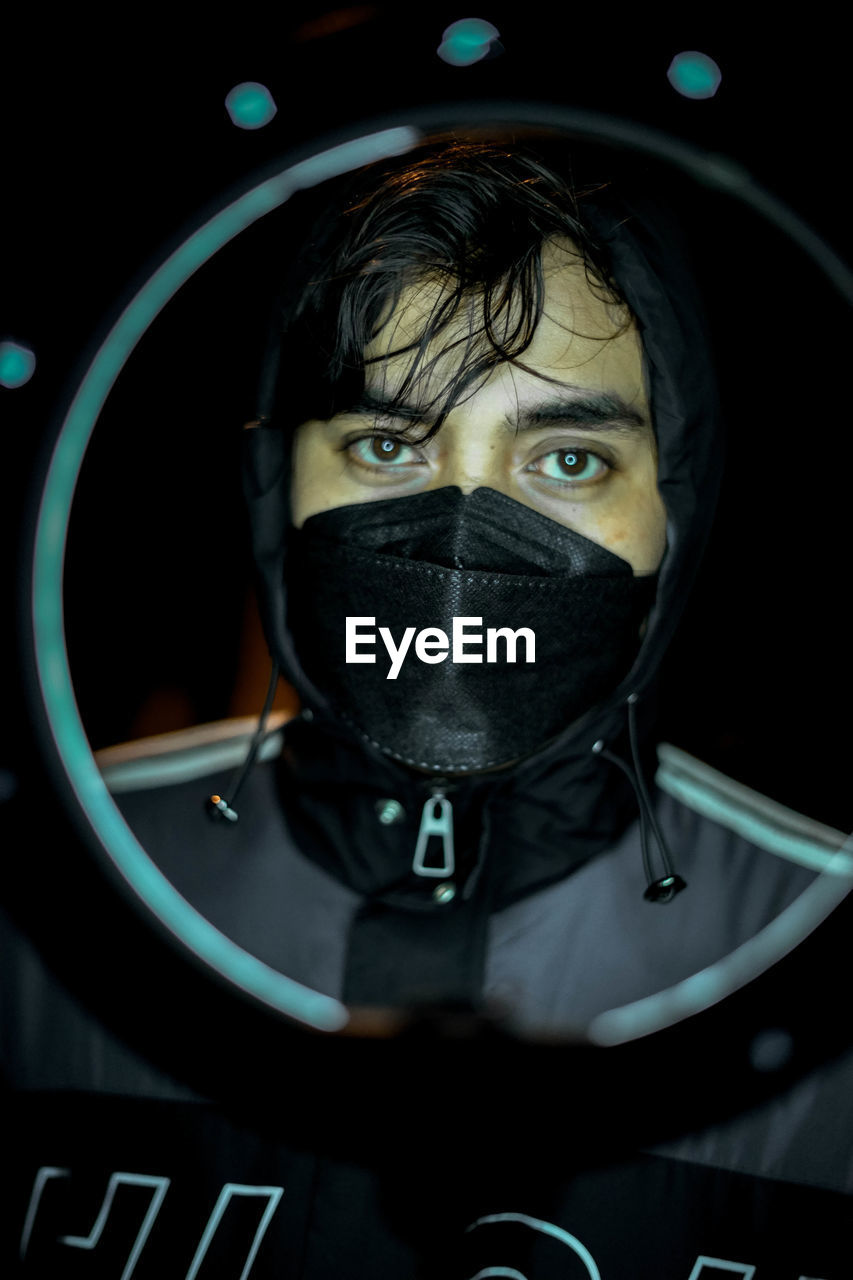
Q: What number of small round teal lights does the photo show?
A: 4